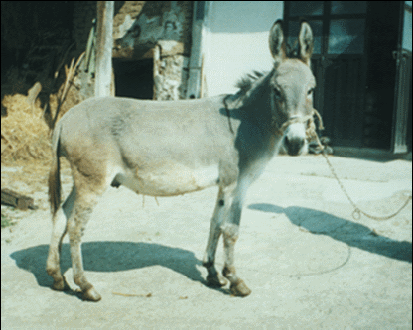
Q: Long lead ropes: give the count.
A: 1